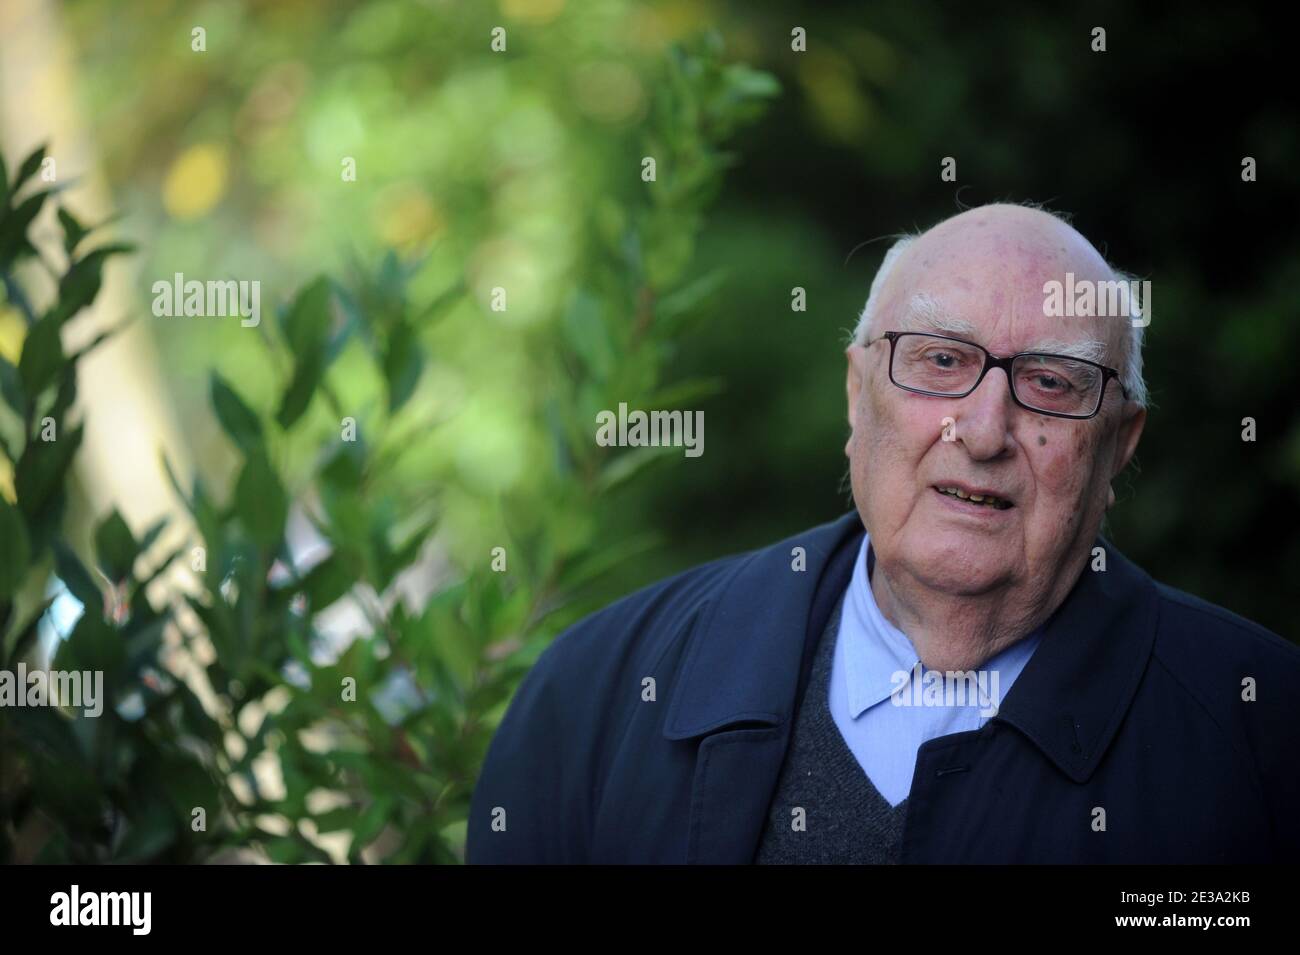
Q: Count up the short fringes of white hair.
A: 2